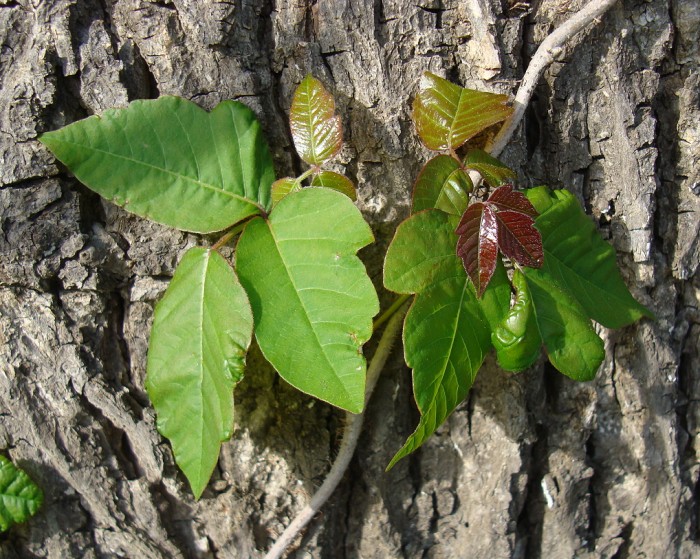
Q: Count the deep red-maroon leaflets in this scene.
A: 3